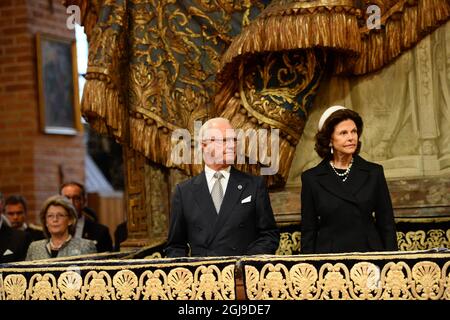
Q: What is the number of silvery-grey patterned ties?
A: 1